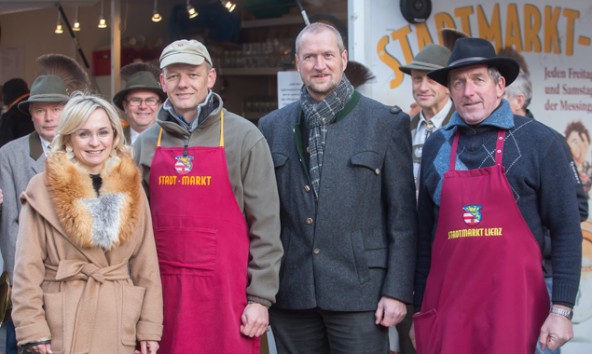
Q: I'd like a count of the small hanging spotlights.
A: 6